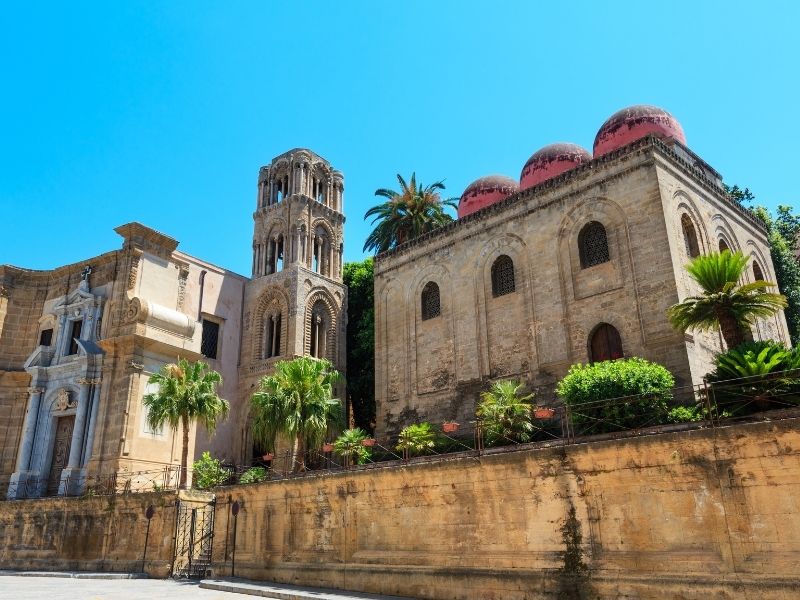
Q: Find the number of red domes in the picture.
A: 3